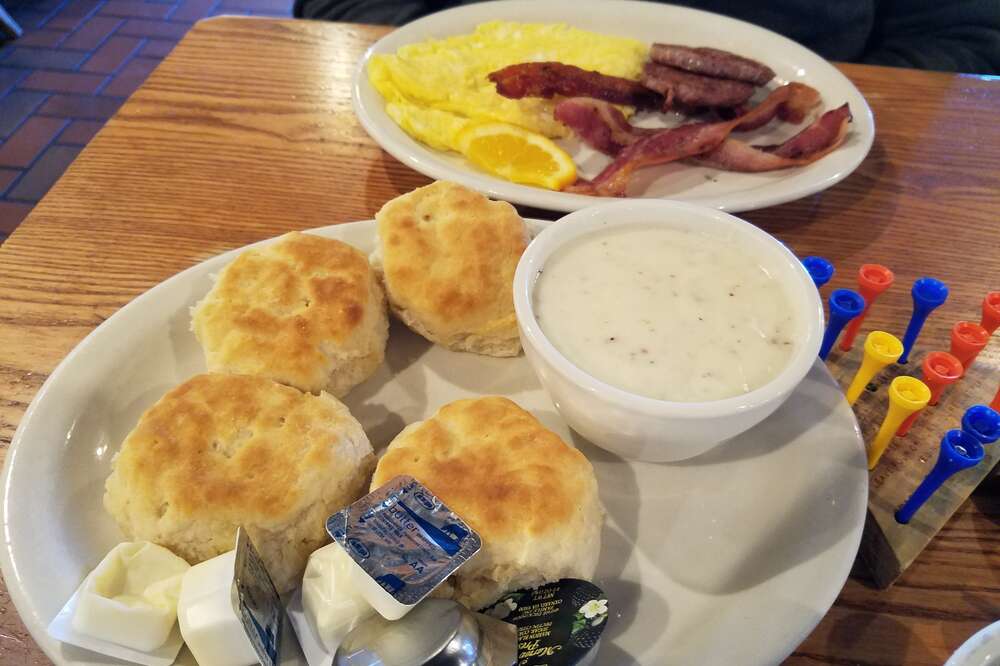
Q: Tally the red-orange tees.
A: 5